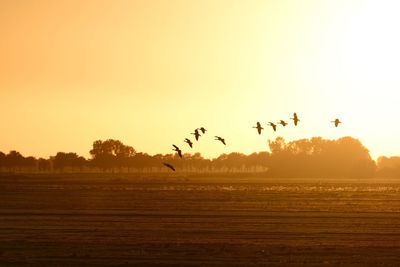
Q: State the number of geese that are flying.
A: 11